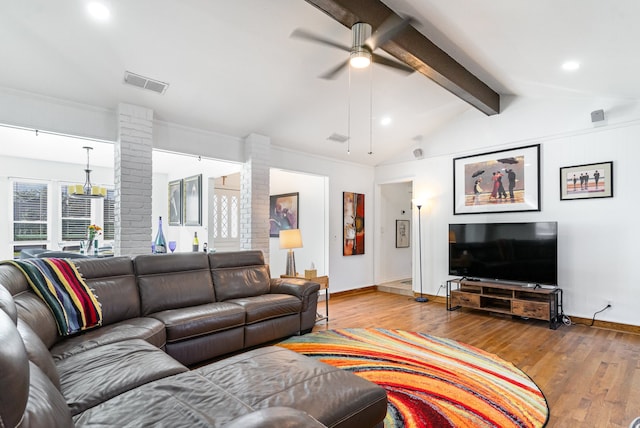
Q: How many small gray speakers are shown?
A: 2